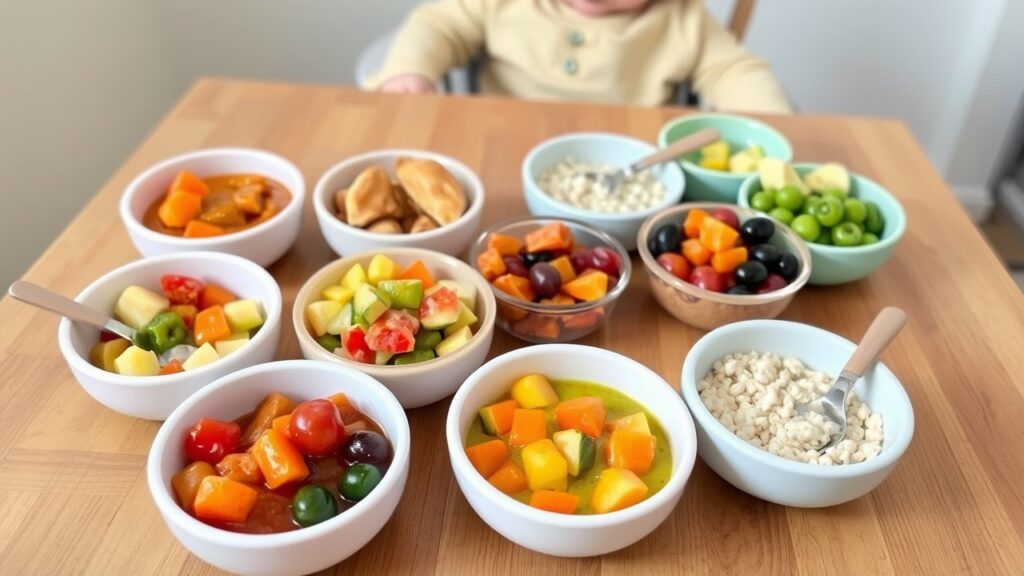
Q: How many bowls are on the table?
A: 12